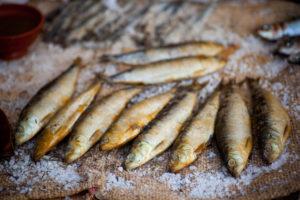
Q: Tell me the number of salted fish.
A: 10